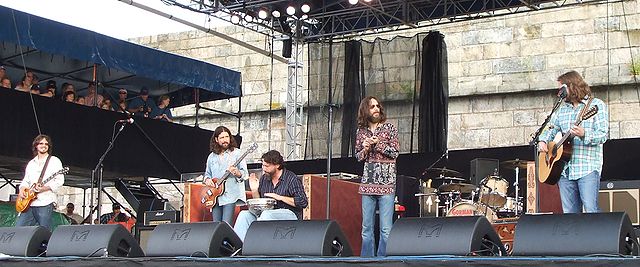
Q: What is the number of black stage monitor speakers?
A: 6